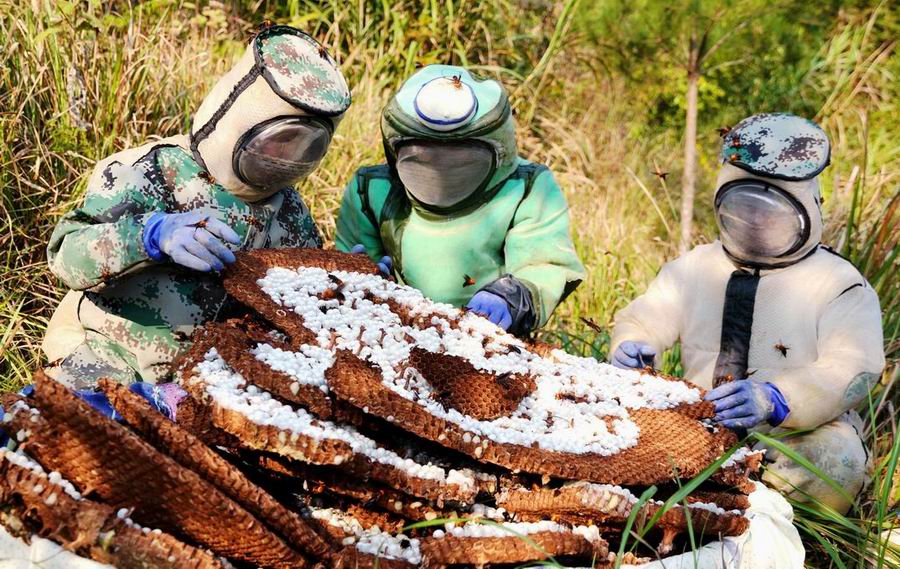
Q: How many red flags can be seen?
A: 0